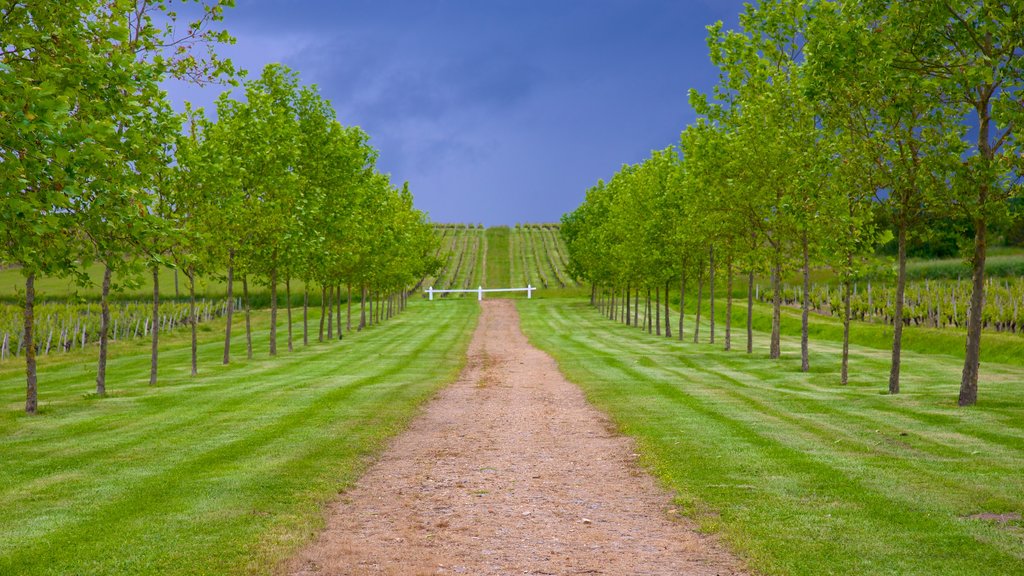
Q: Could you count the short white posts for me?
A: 3